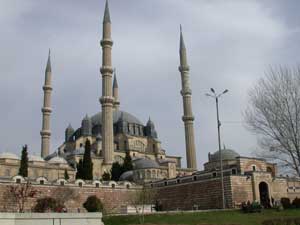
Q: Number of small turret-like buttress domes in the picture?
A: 4